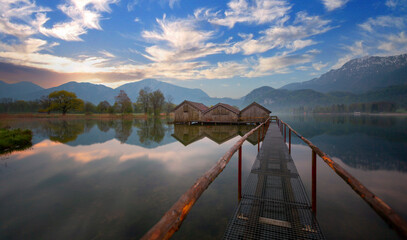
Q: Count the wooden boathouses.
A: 3